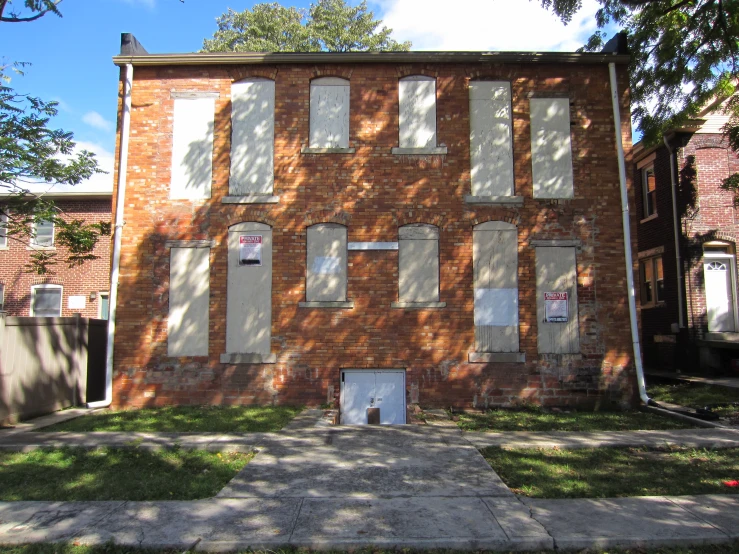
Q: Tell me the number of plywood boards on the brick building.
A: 12